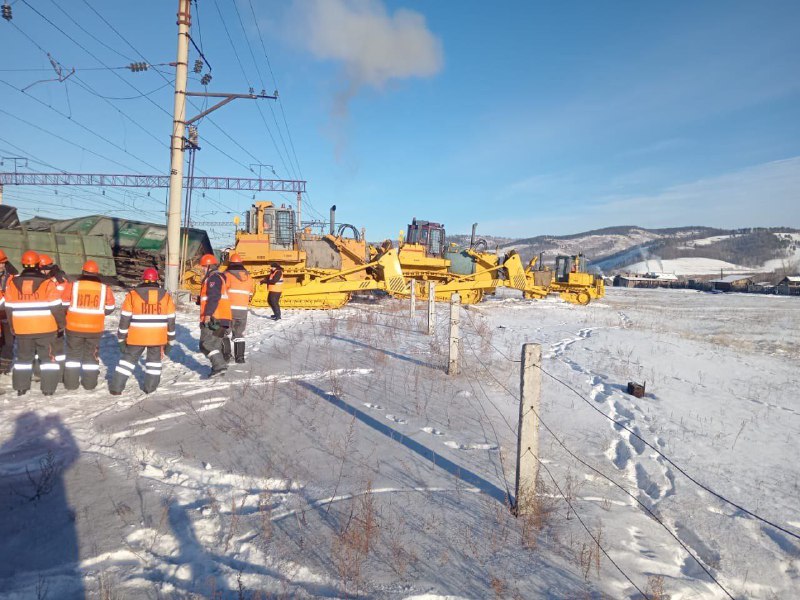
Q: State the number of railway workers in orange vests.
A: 8